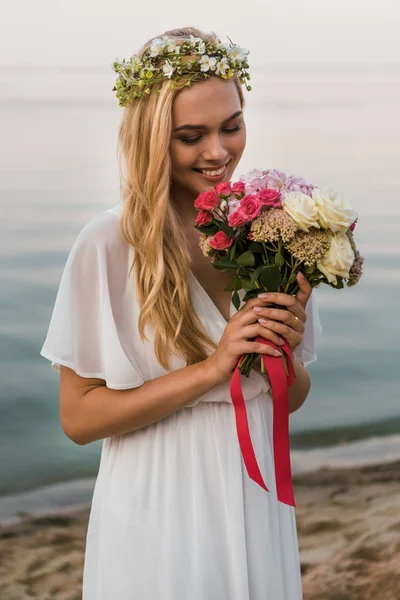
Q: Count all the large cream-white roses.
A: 3